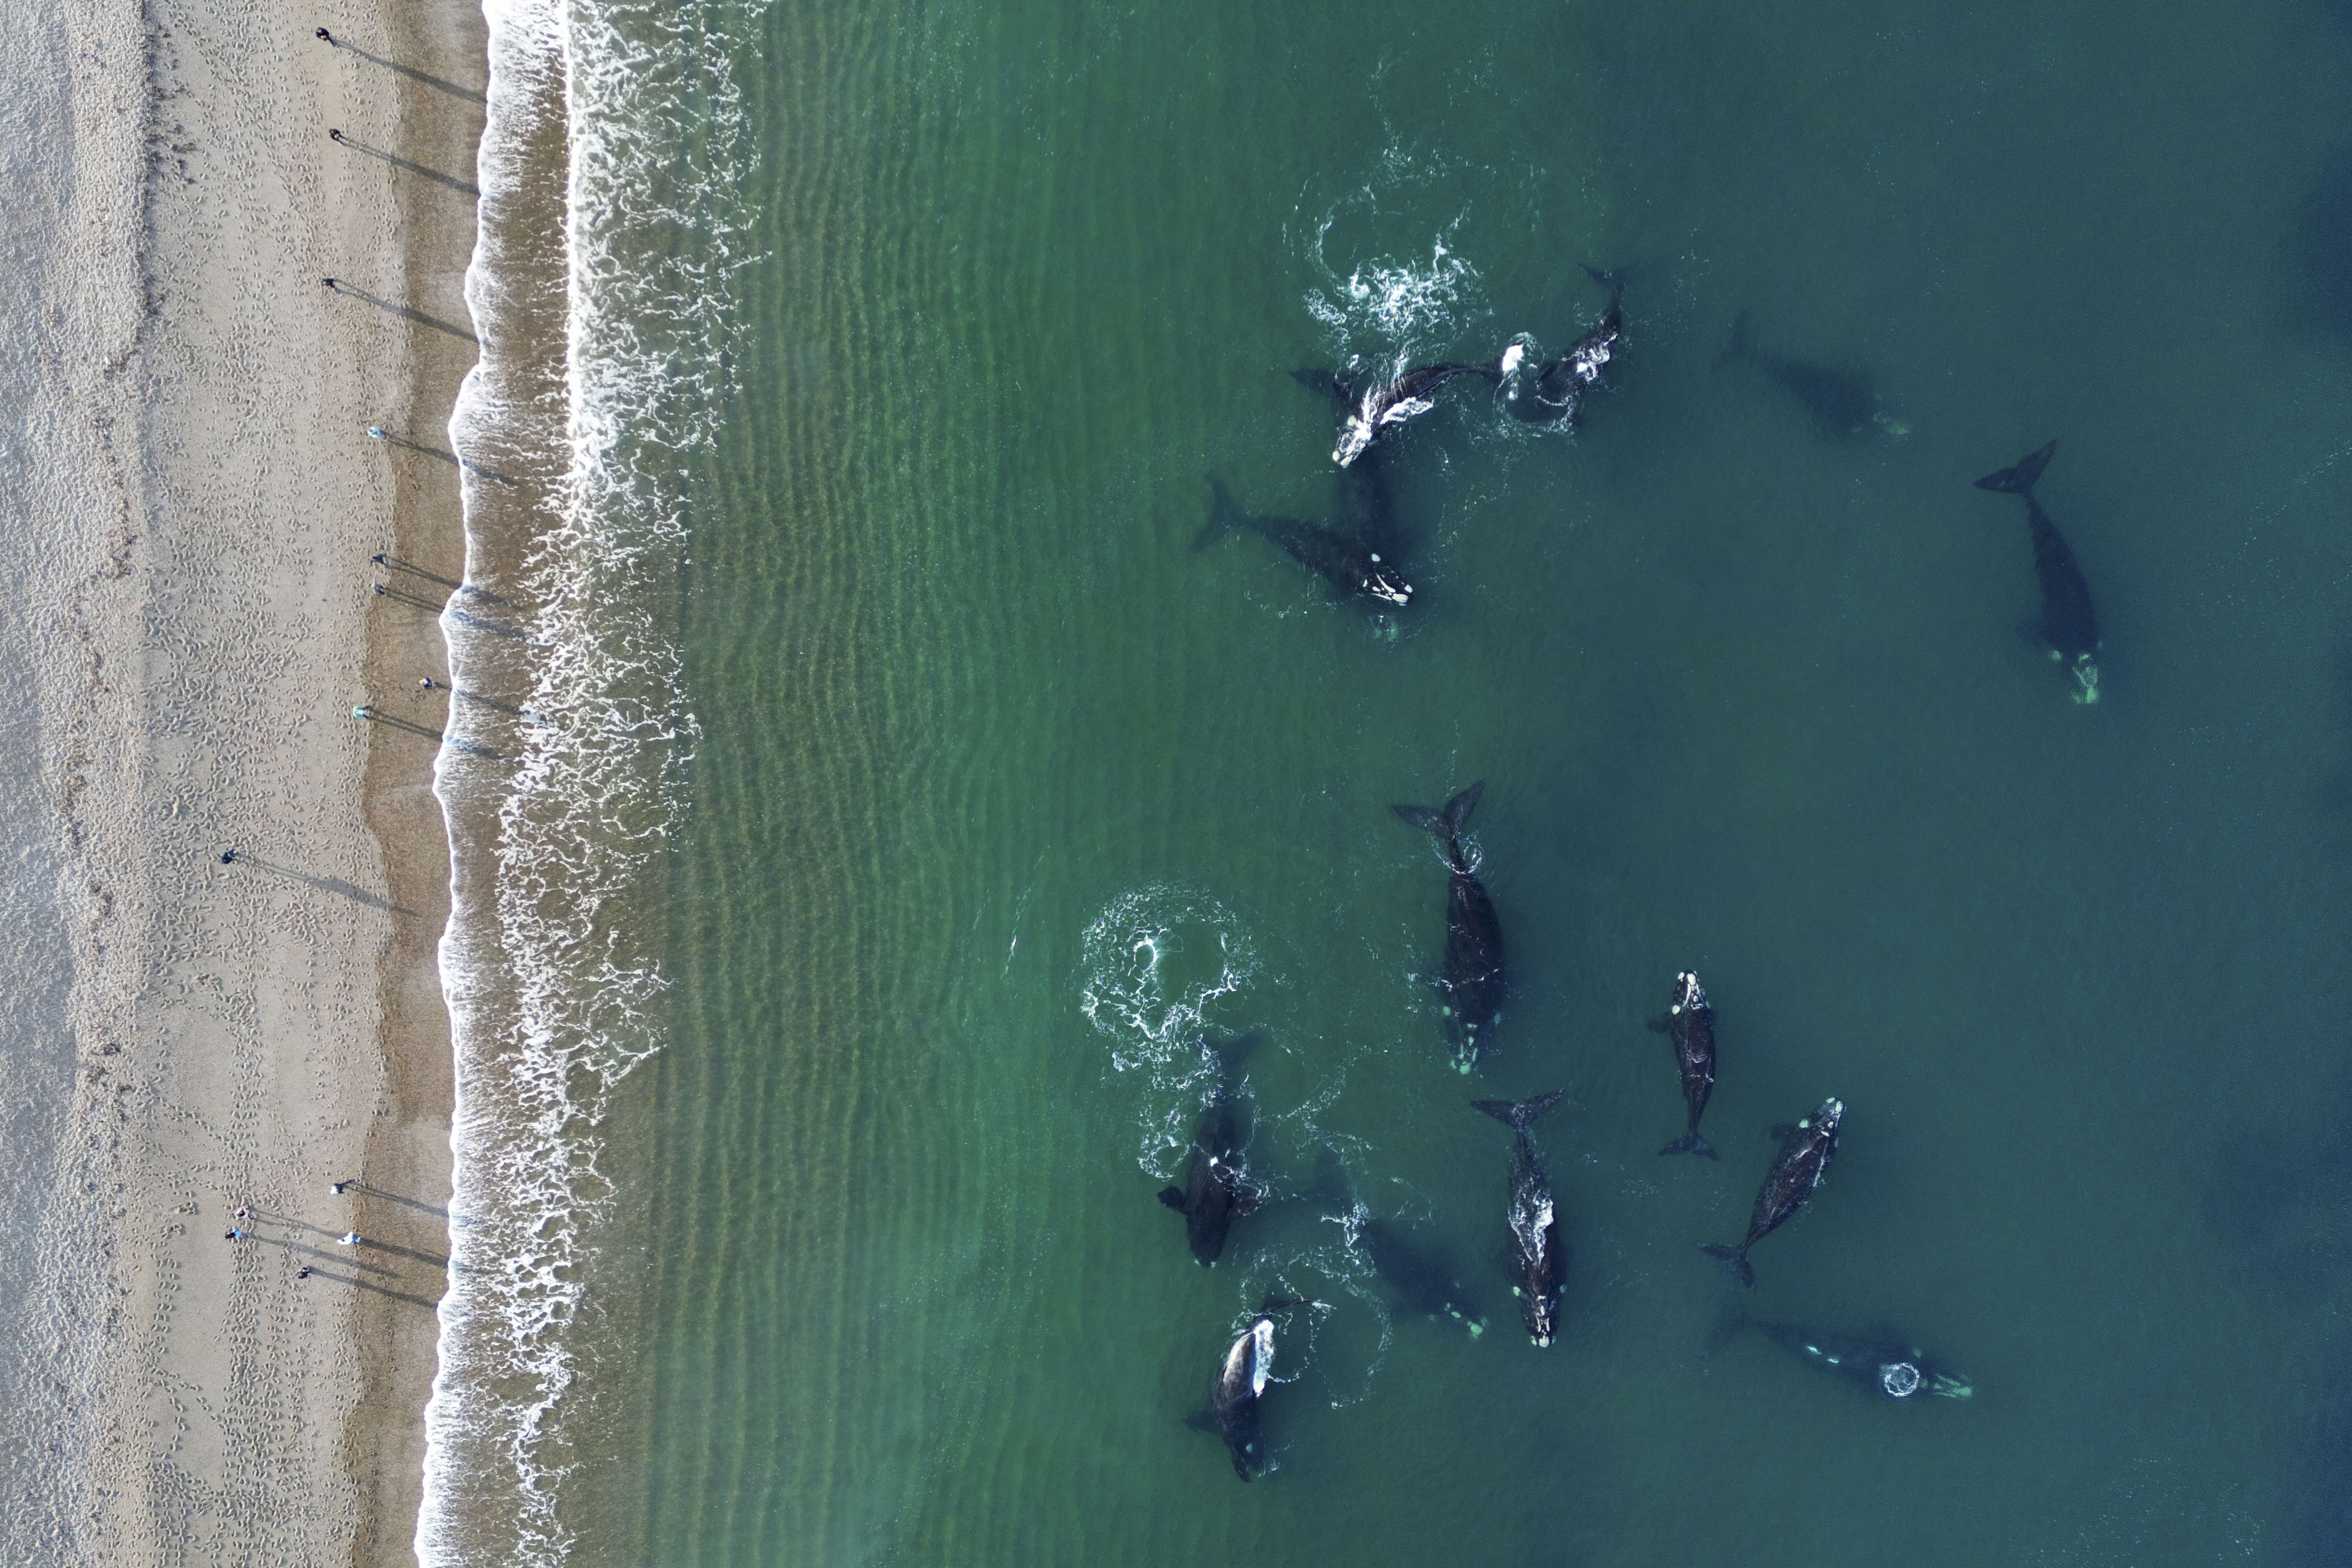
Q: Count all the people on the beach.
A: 14